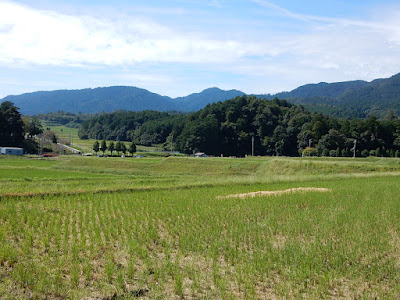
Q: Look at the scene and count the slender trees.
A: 6